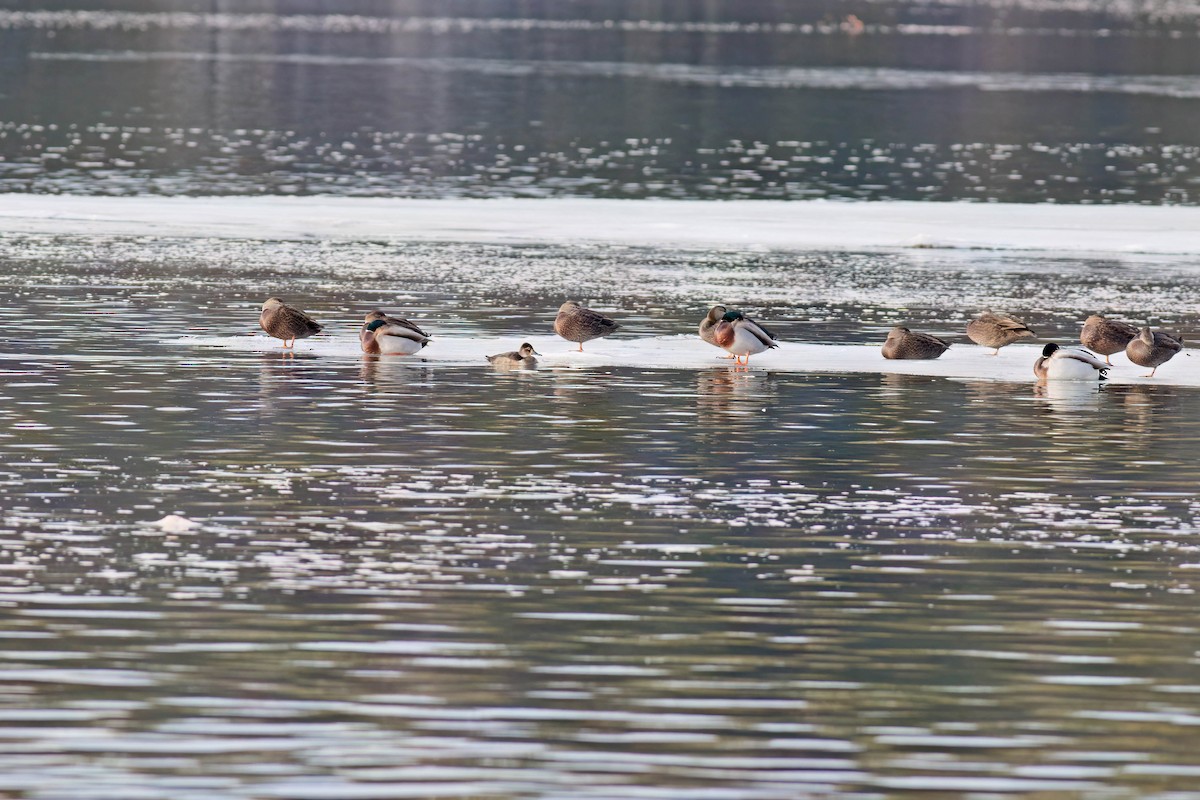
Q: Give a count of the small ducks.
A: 1